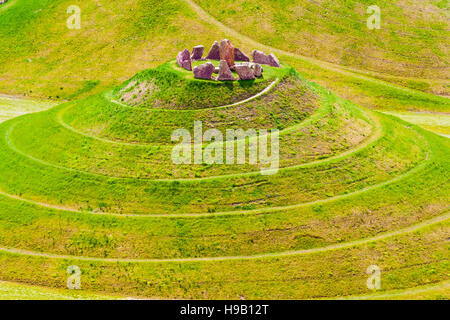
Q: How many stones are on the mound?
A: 12